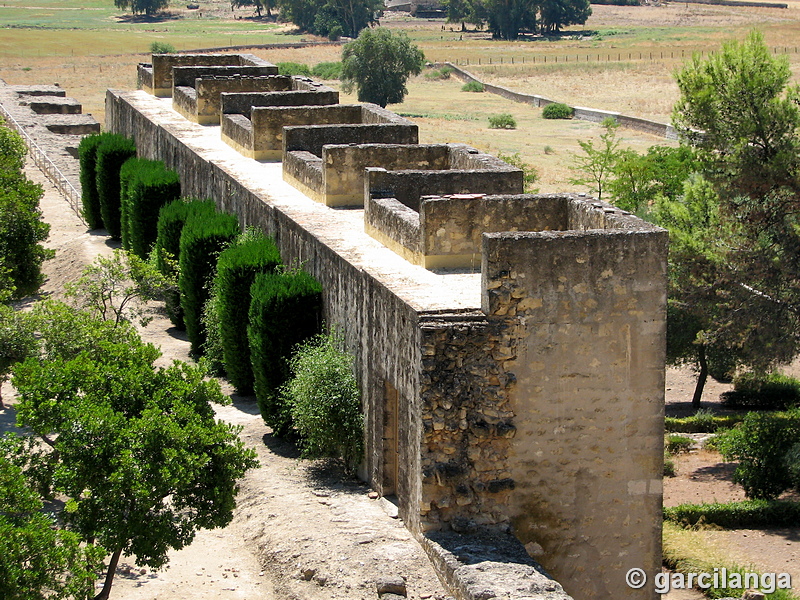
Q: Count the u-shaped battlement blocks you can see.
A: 5